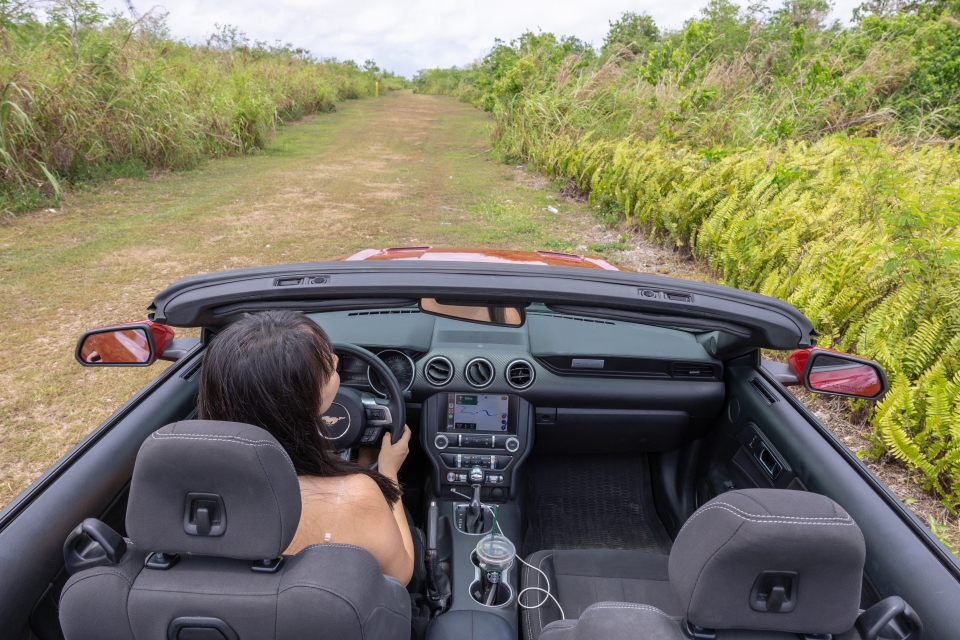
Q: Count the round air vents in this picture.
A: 3